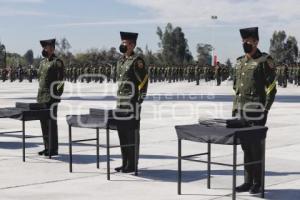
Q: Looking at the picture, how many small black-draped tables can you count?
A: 3